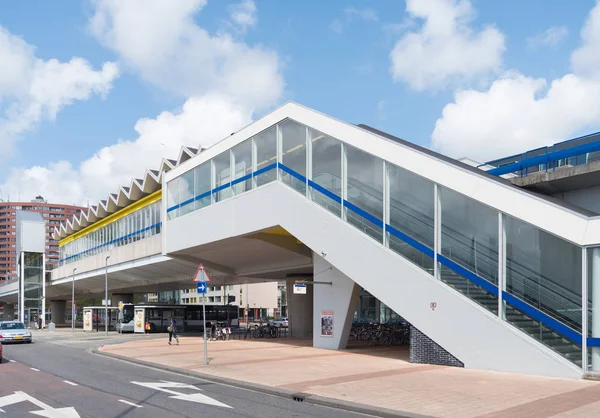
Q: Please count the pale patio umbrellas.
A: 0